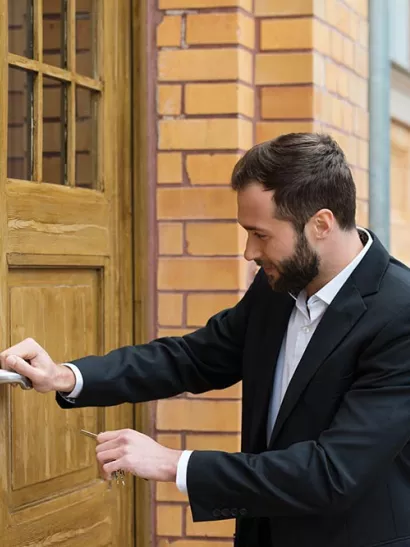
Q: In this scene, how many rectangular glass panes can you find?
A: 6